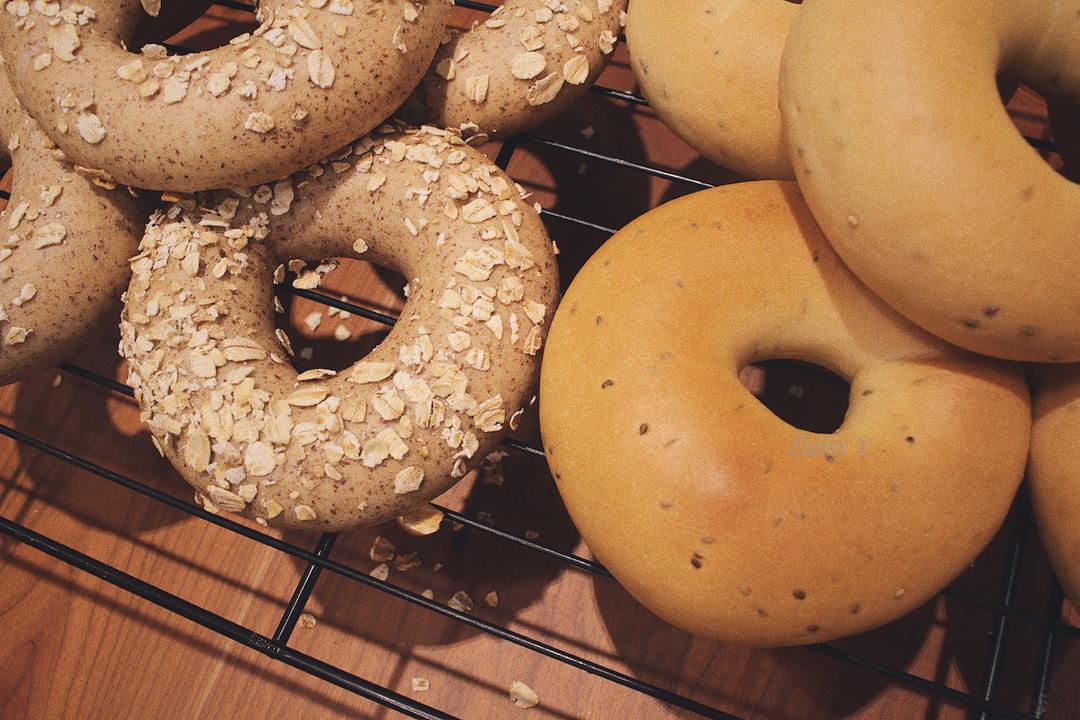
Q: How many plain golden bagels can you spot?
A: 4